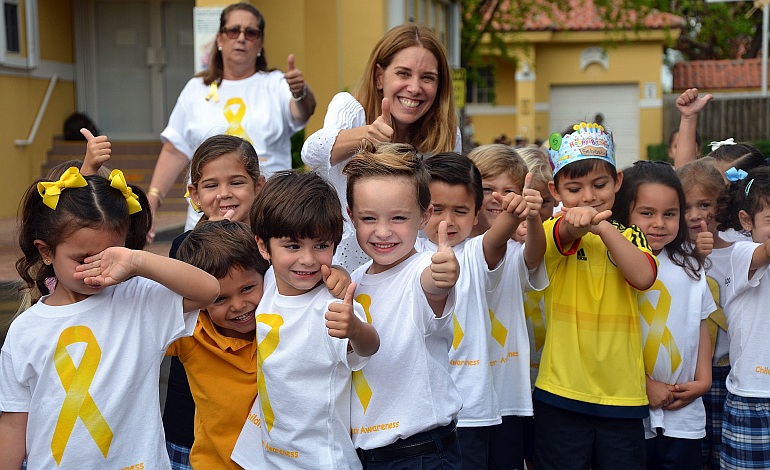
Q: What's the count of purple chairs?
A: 0